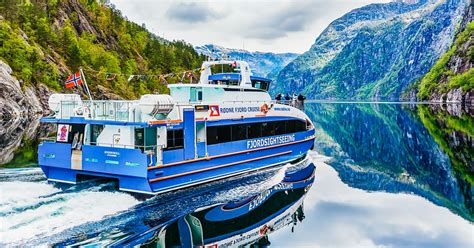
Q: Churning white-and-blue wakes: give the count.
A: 1